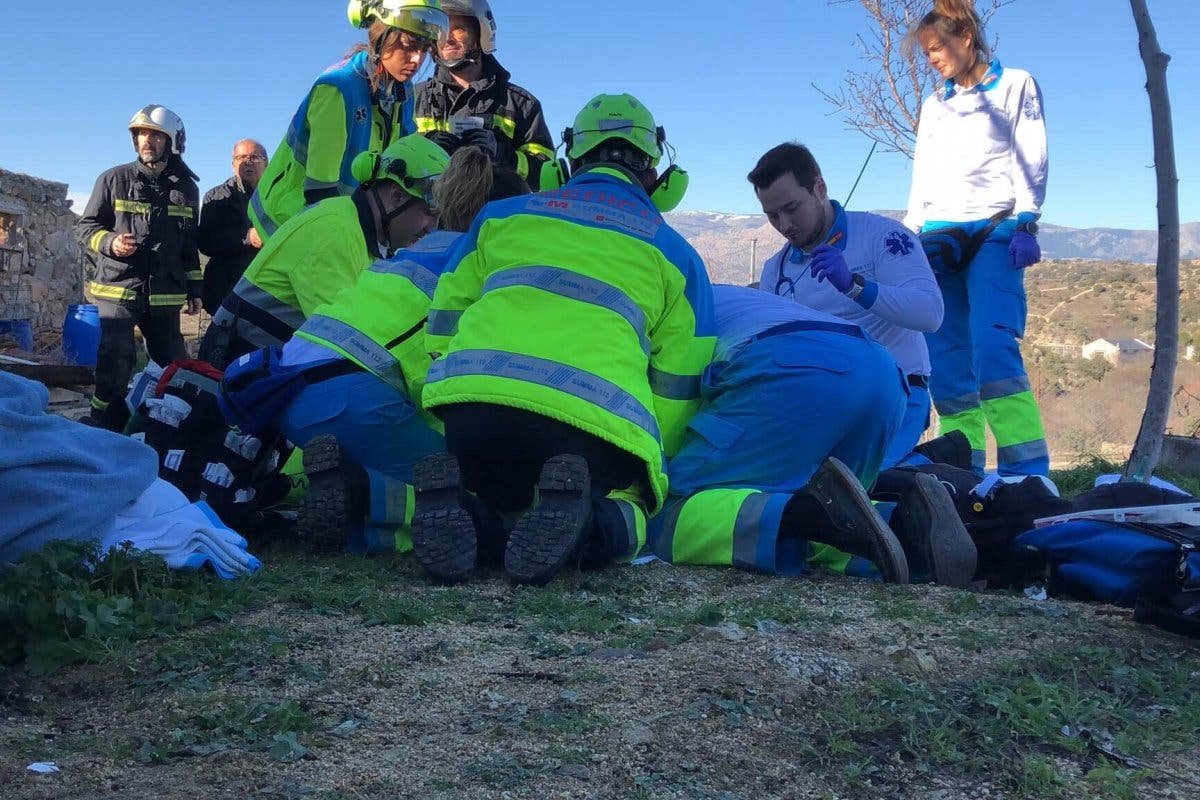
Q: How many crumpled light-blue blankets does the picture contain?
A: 1